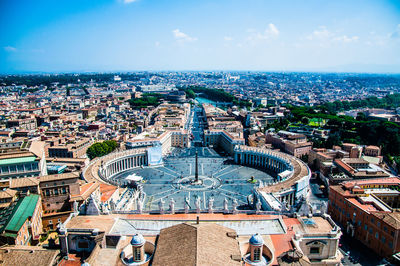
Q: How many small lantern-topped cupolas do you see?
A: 2